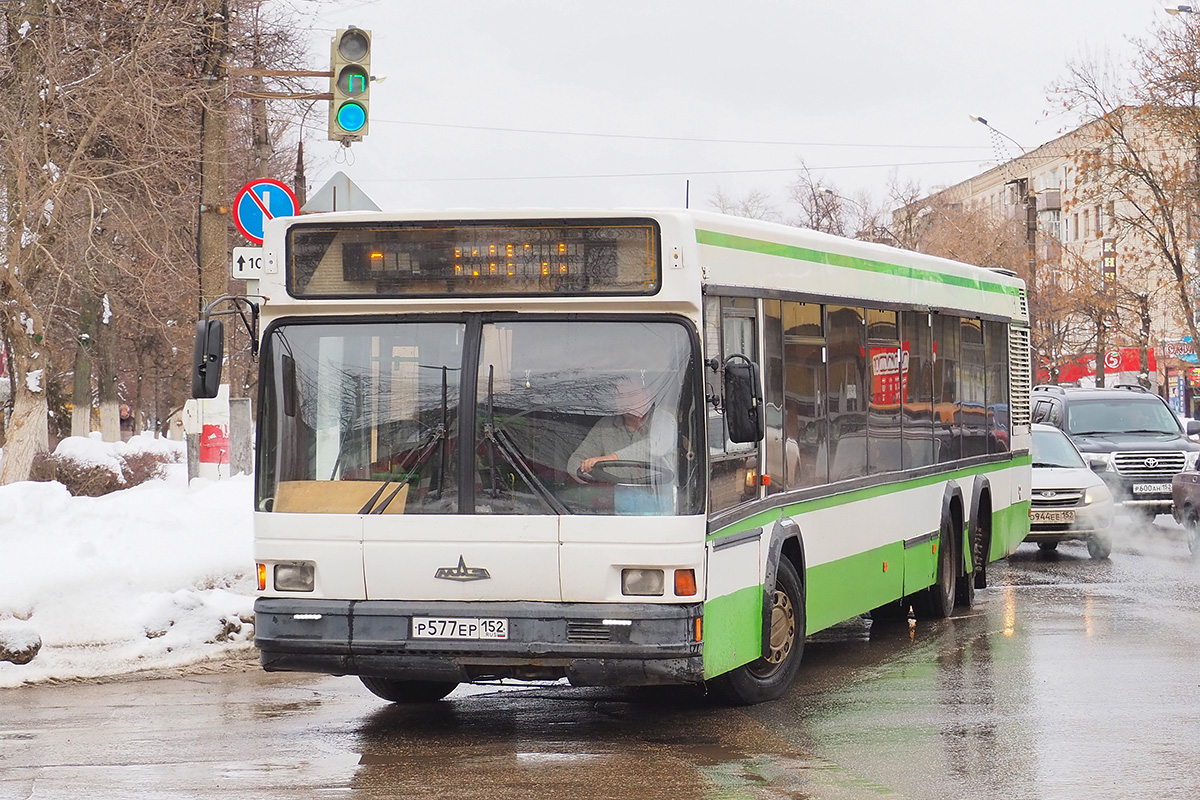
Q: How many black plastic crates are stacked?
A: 0